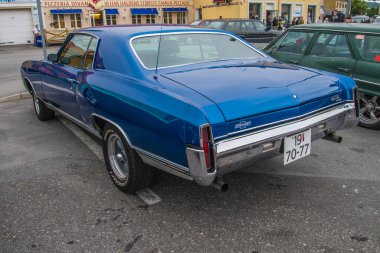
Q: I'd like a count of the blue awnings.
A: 4